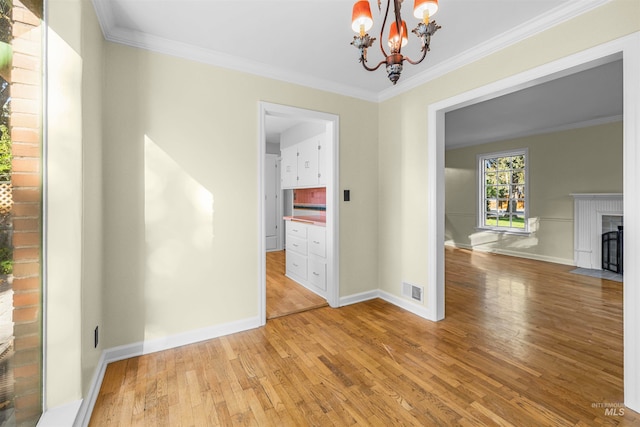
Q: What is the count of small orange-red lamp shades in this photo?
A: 3